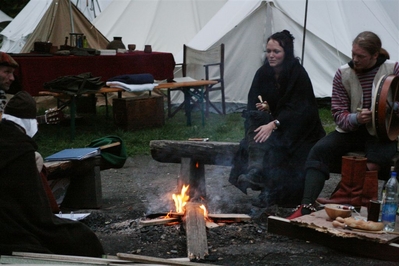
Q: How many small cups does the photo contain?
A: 2